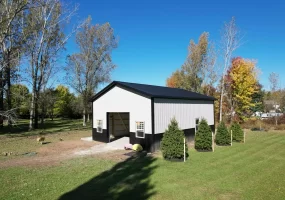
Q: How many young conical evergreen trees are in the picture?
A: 4